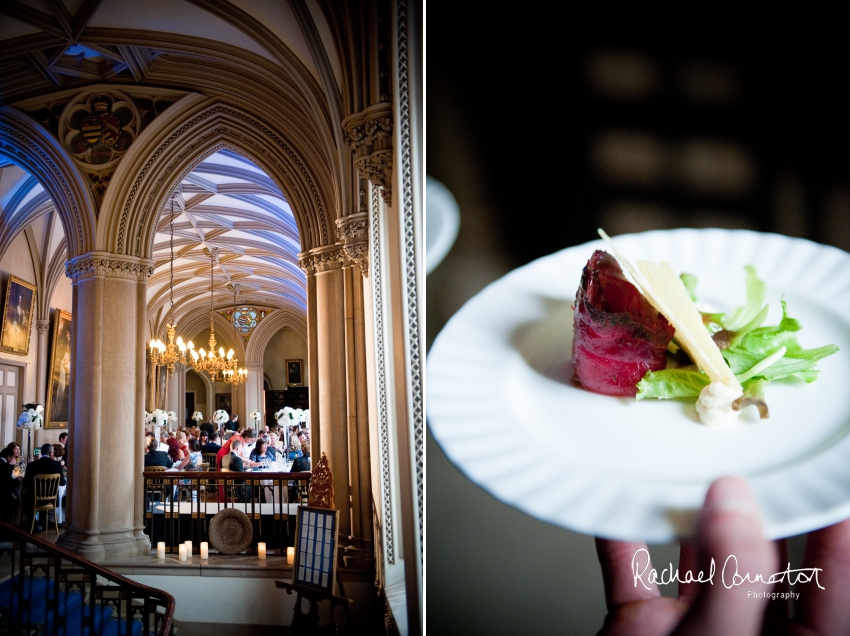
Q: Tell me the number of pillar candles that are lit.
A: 6